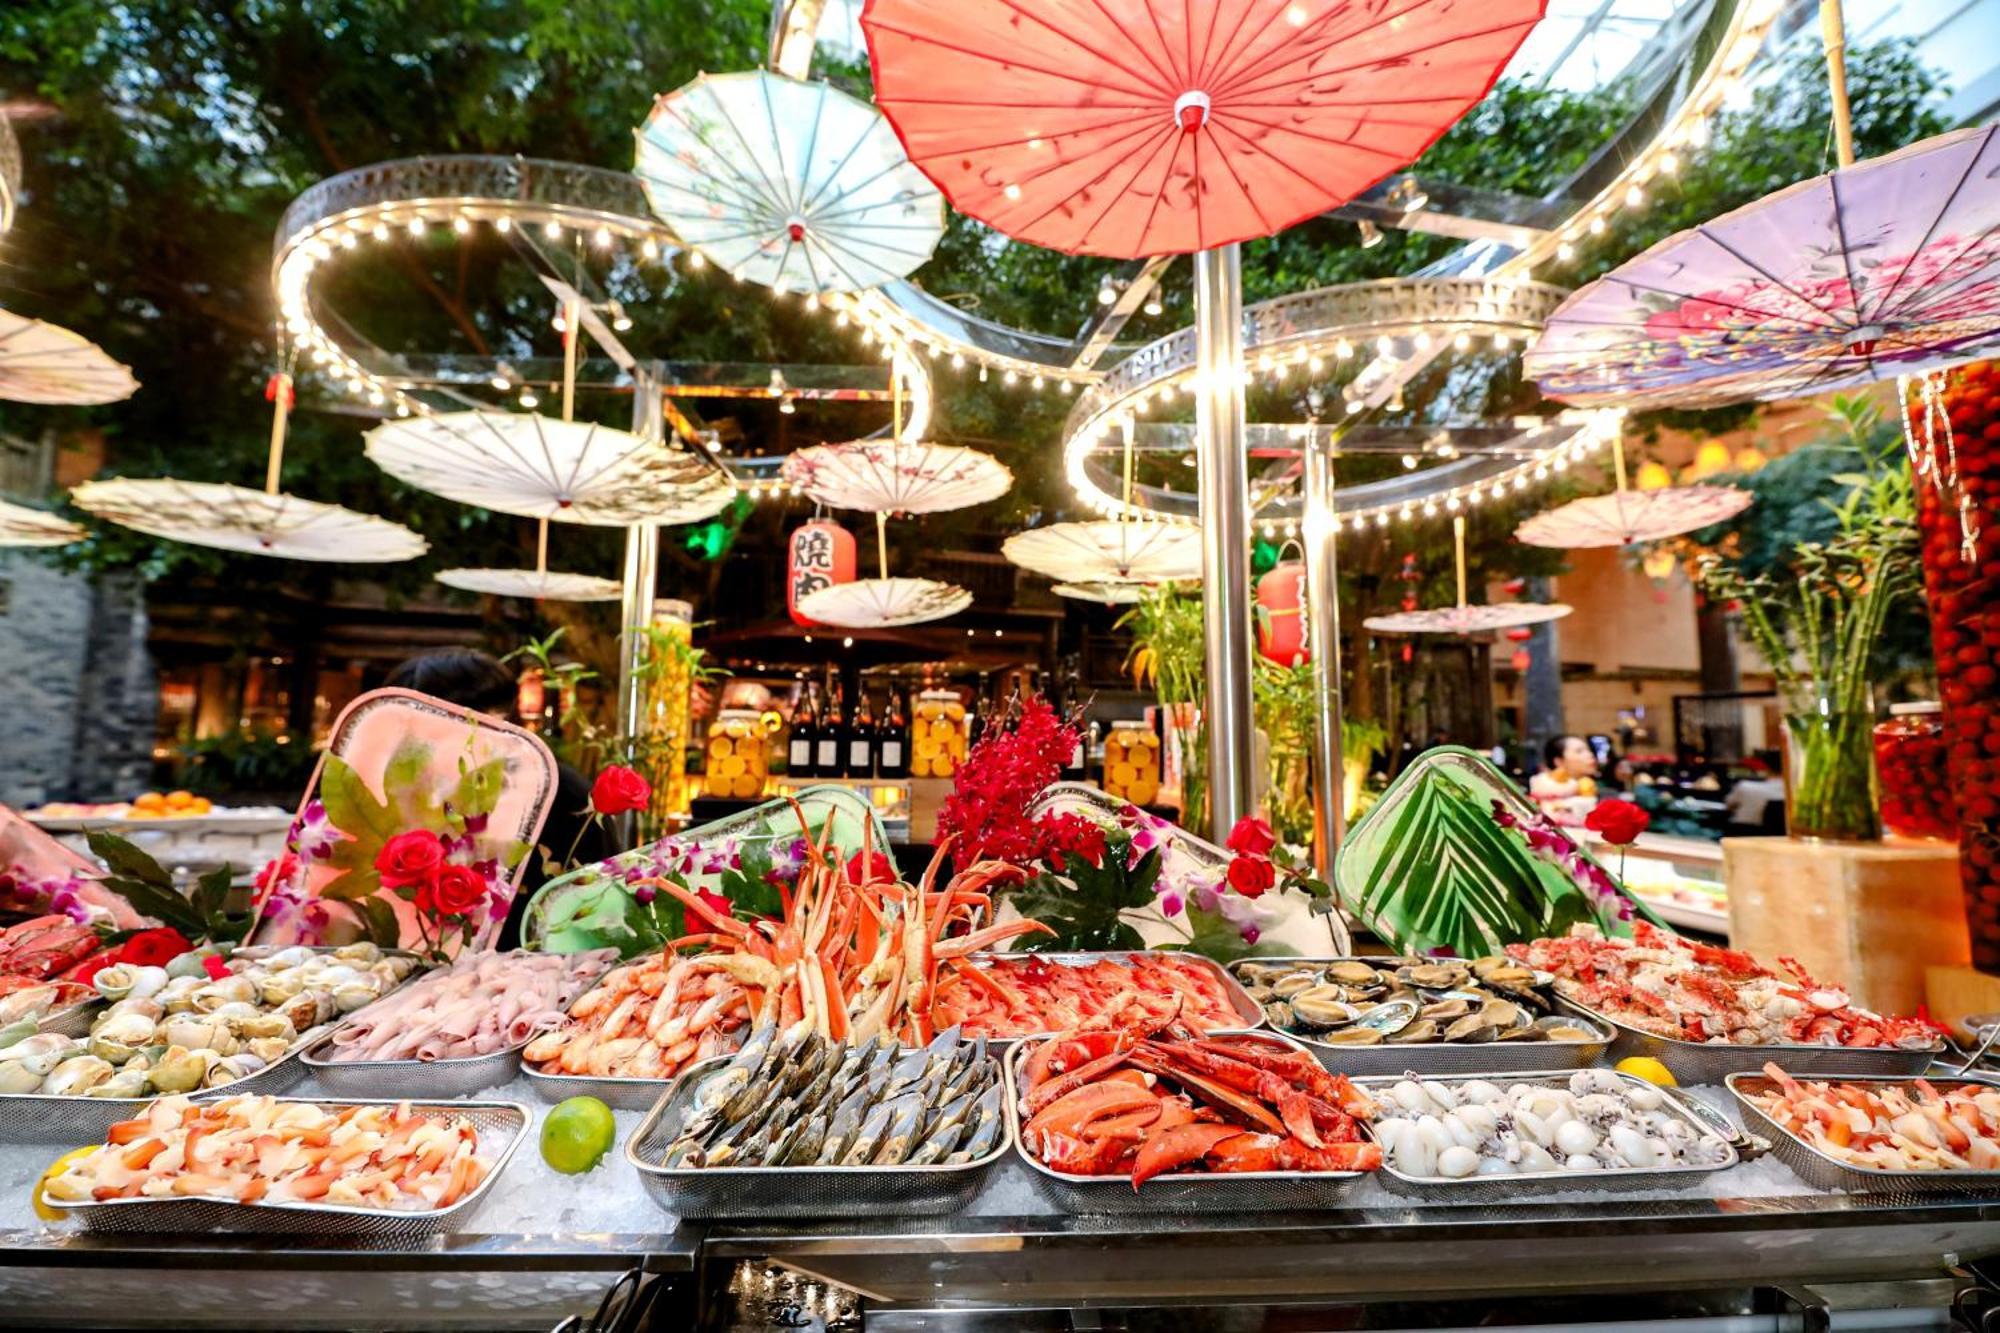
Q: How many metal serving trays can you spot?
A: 12